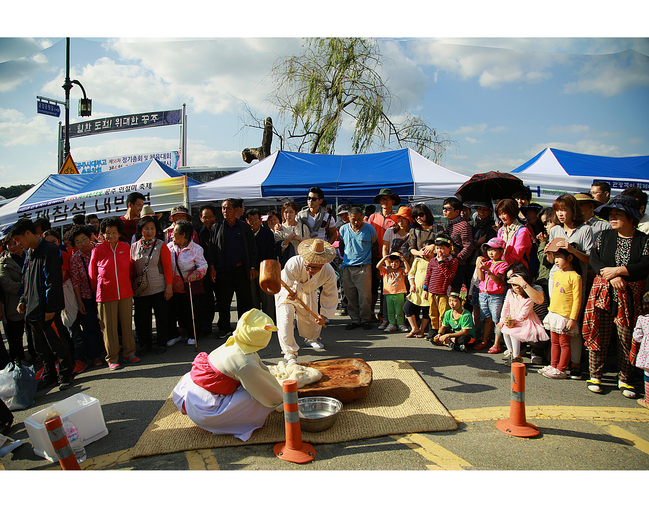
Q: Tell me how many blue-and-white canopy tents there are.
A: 3